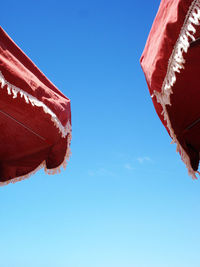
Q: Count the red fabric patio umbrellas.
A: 2